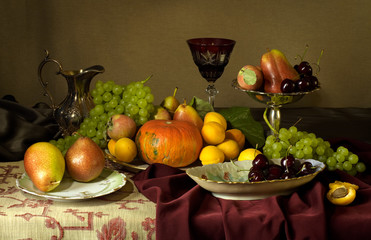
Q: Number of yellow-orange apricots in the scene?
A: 9